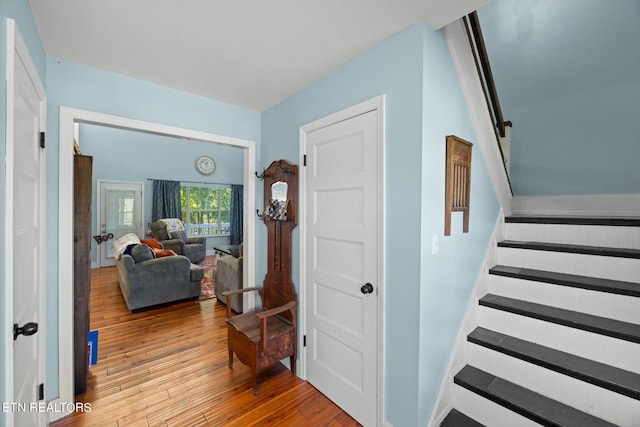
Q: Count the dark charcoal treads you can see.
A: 7